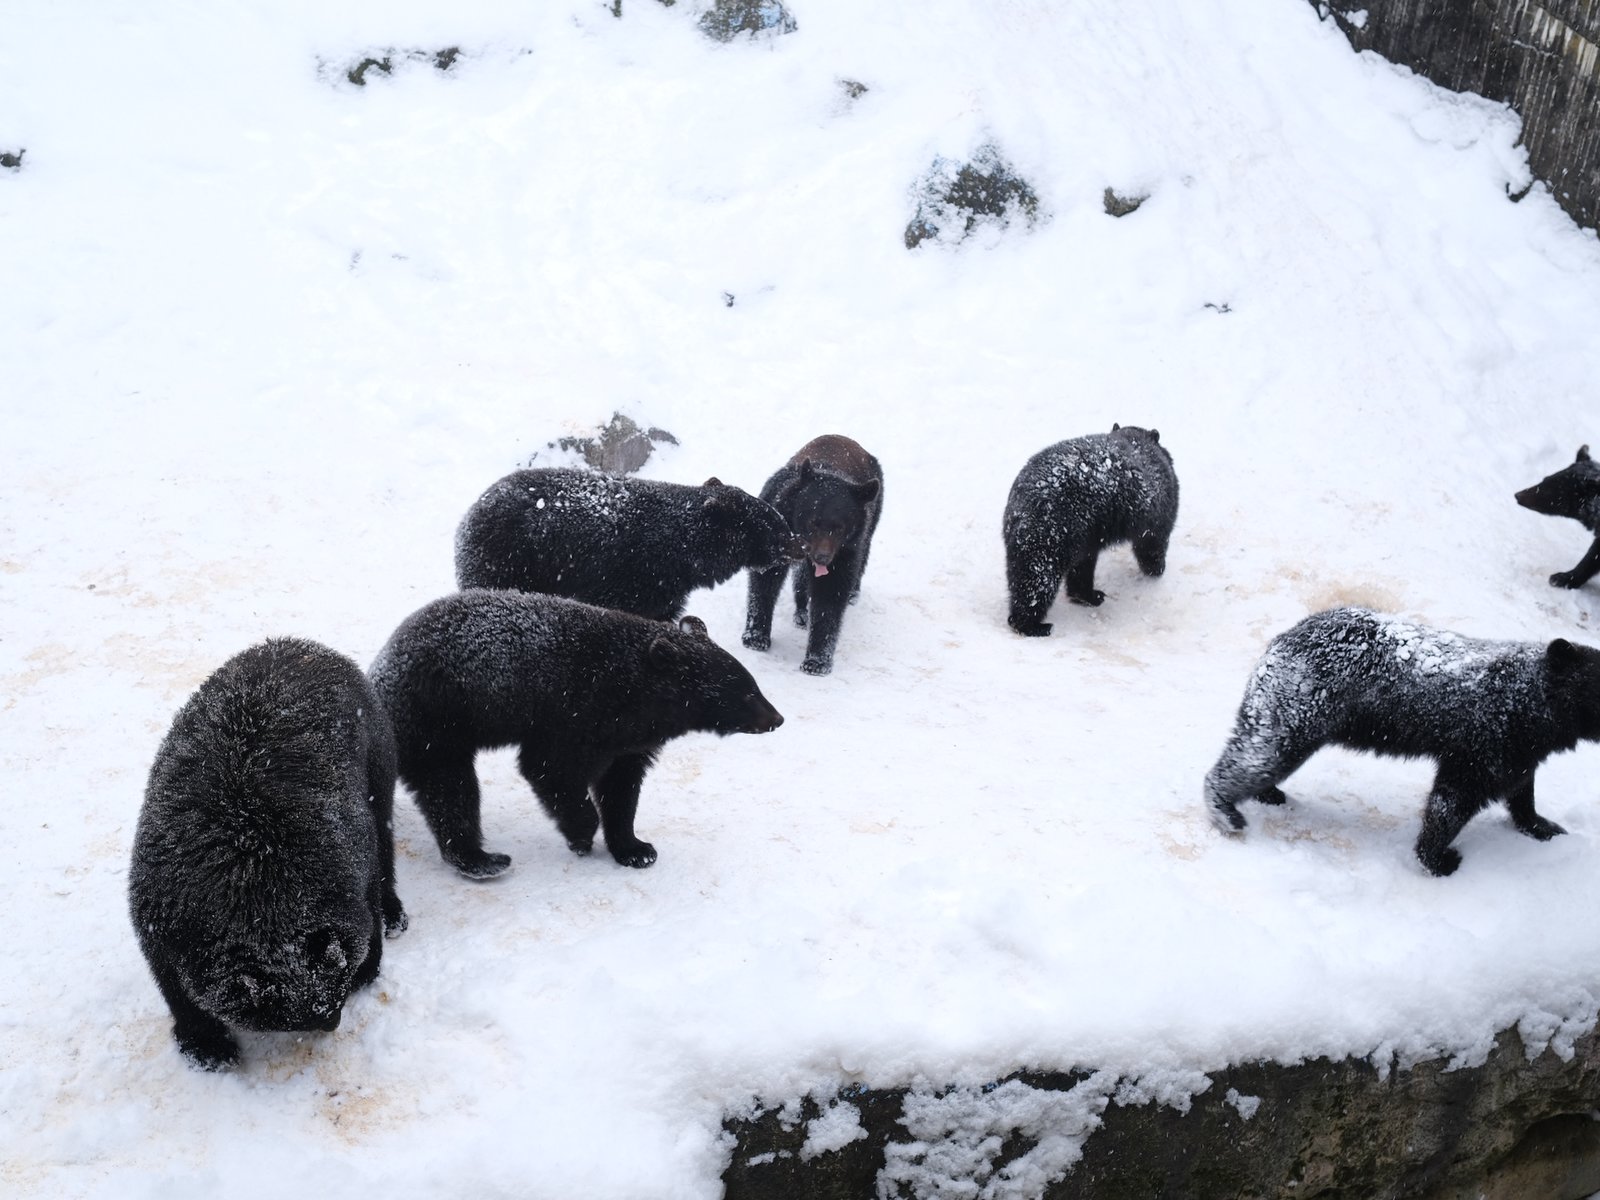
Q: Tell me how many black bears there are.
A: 7